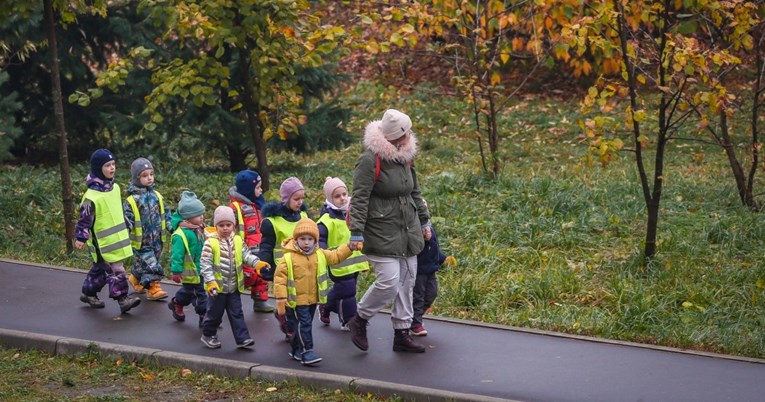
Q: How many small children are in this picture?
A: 9